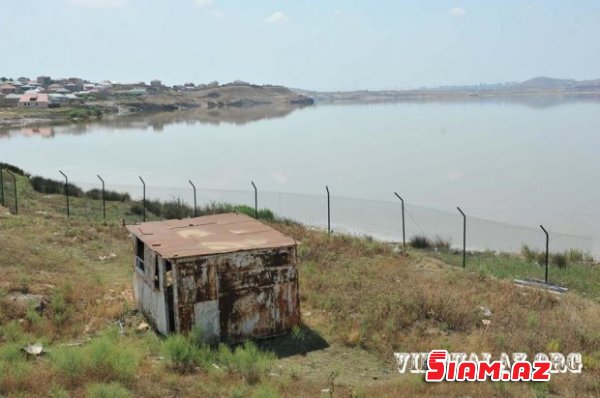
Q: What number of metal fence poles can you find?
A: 11